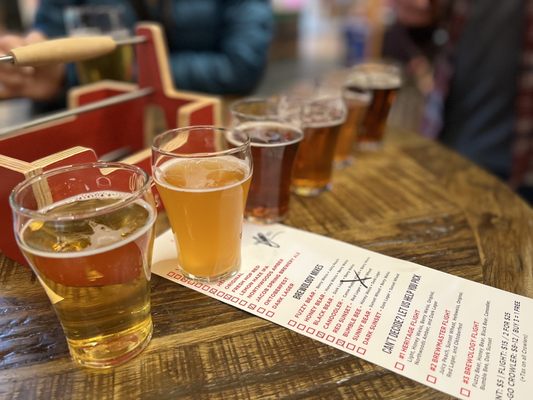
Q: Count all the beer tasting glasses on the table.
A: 6